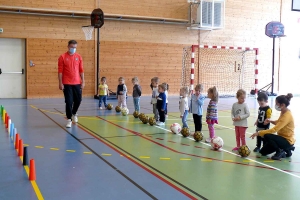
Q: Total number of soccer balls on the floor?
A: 12